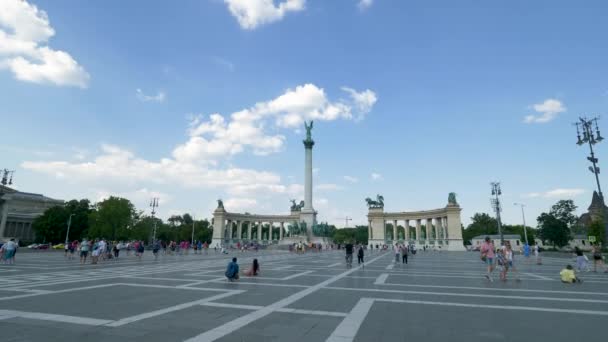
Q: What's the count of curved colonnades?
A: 2